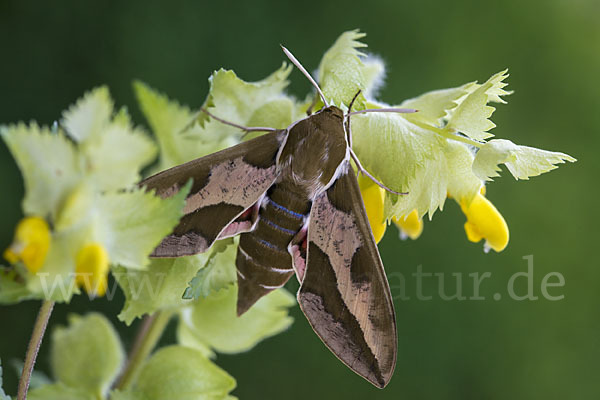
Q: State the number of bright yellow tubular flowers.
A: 5